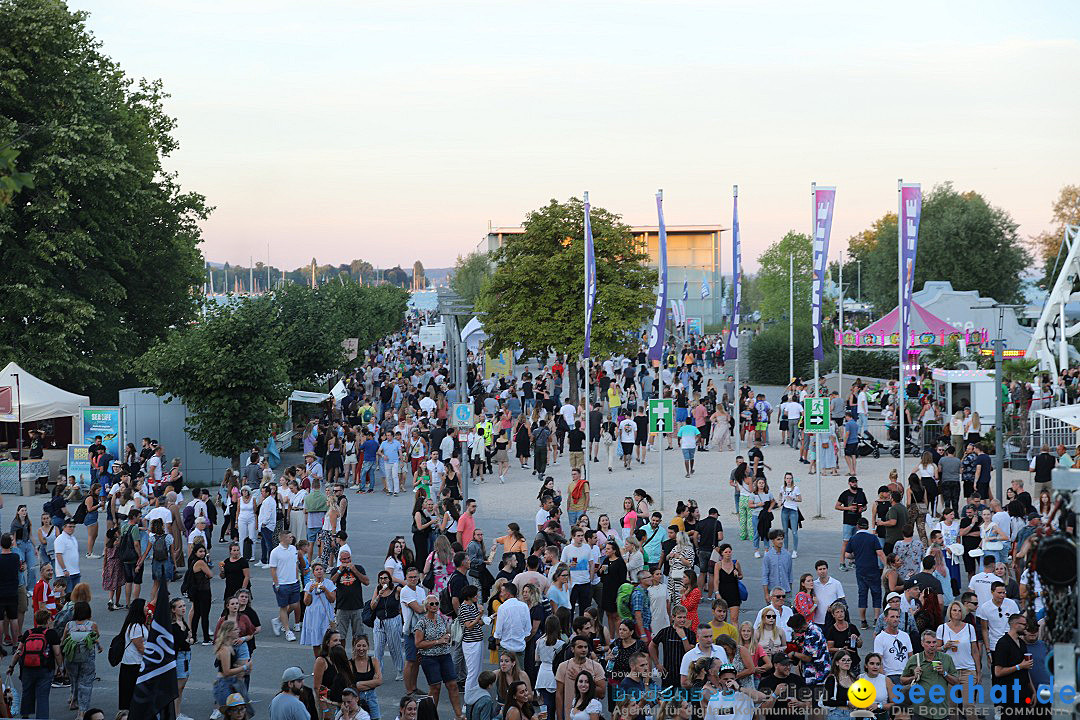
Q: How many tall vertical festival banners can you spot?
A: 5